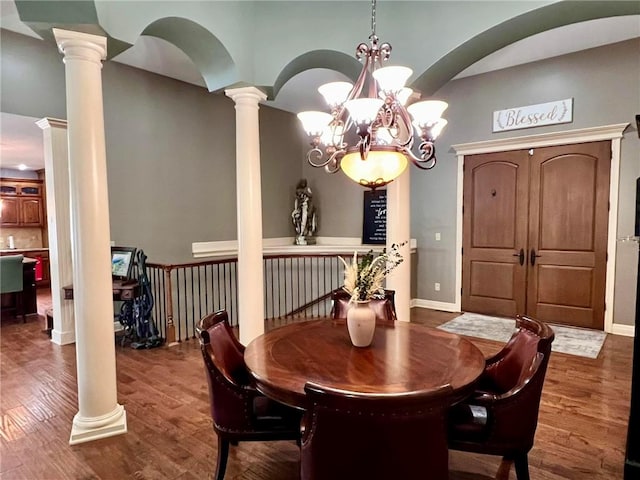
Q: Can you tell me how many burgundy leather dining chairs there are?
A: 4